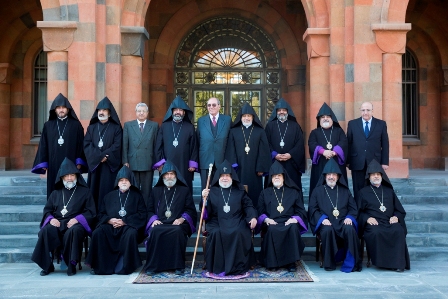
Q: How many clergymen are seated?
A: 7